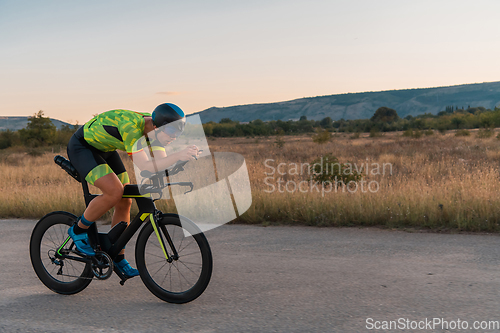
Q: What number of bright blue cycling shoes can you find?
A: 2